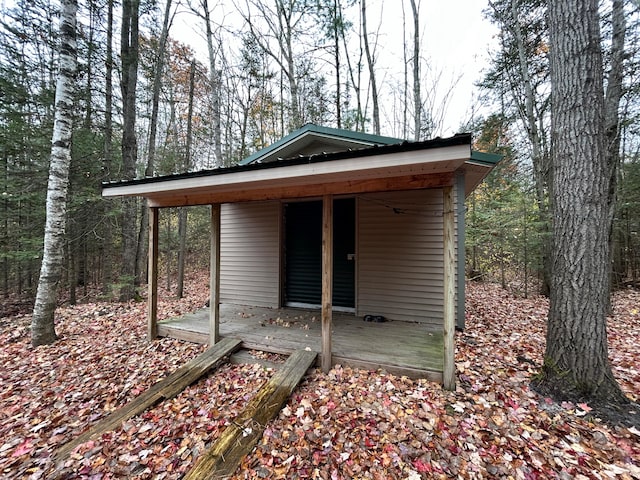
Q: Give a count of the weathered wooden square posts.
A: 4